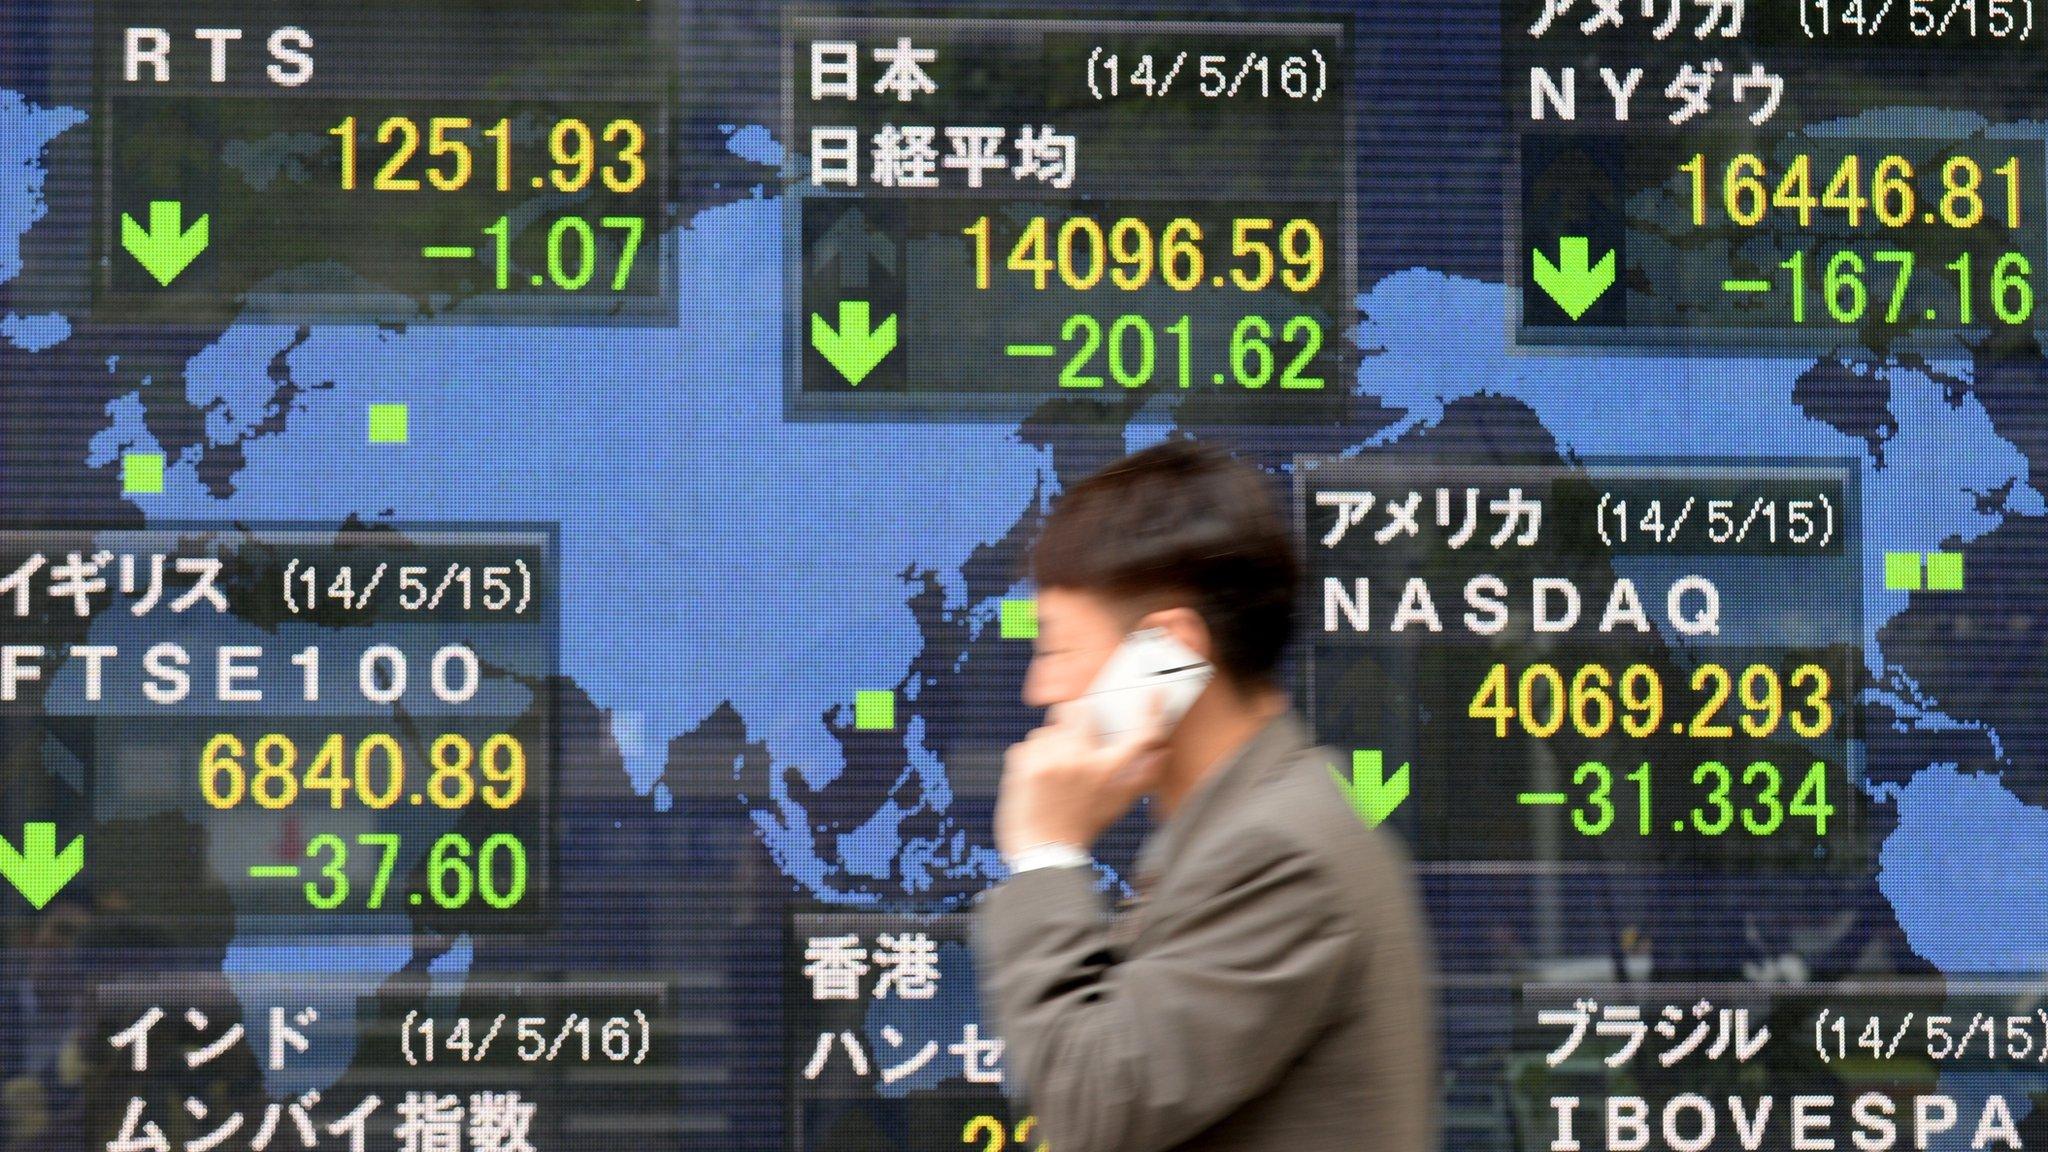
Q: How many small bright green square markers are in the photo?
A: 6